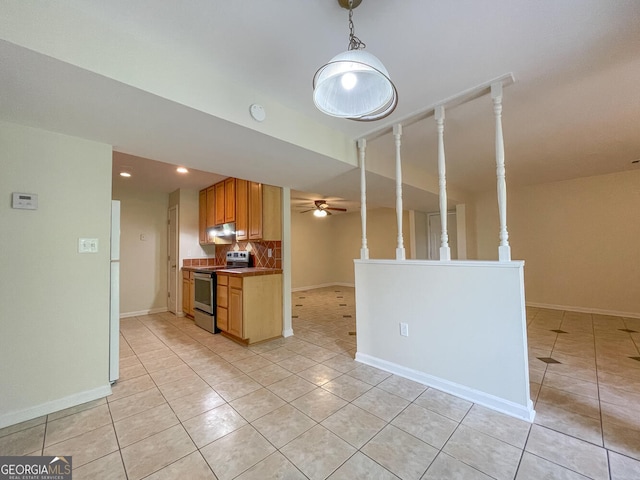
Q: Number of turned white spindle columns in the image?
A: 4